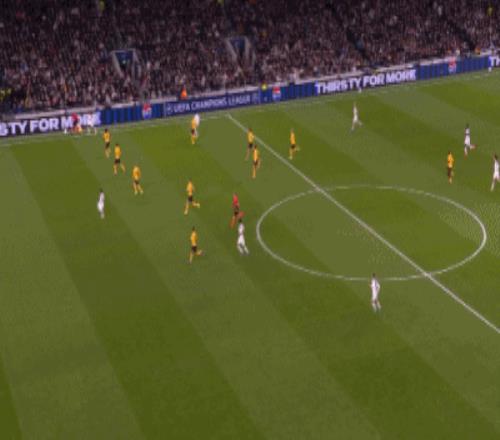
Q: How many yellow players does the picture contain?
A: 10